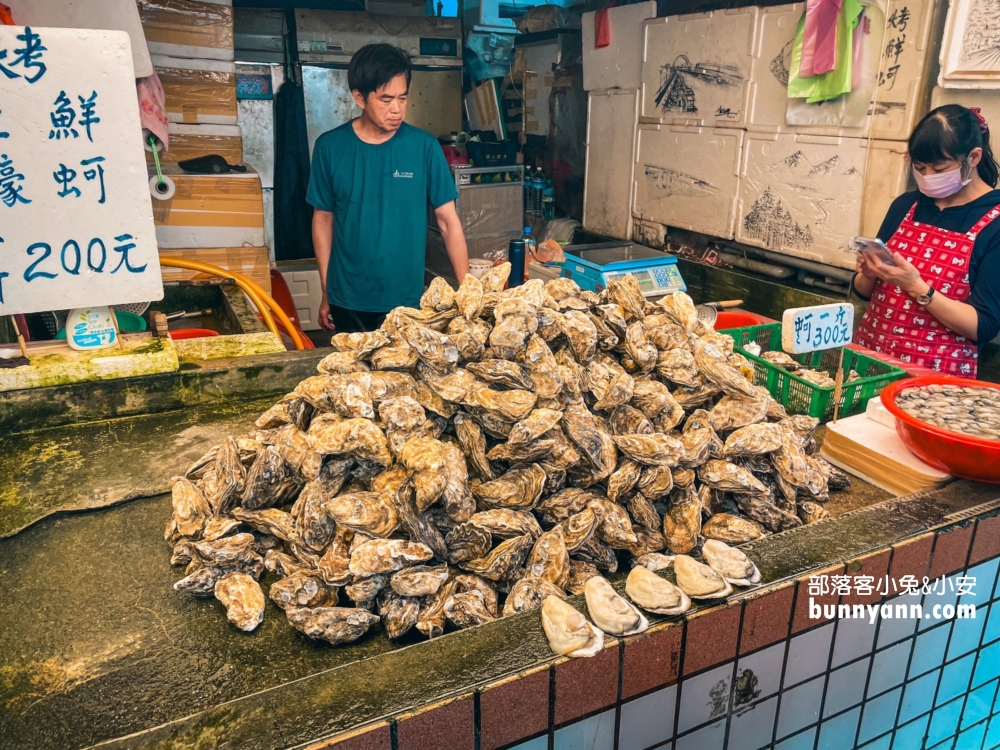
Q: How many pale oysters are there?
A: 5